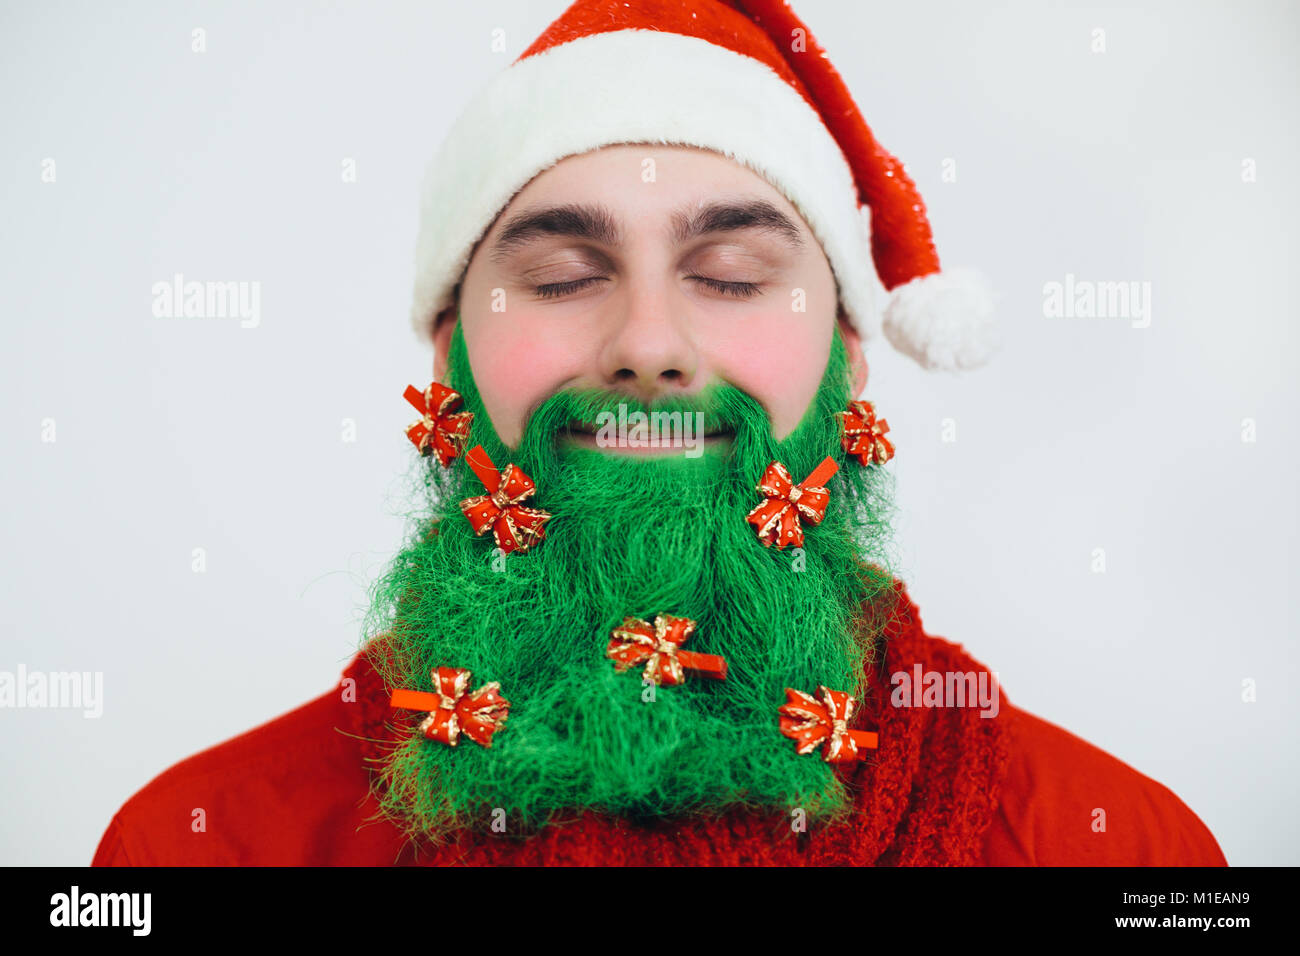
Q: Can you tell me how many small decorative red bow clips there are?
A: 7